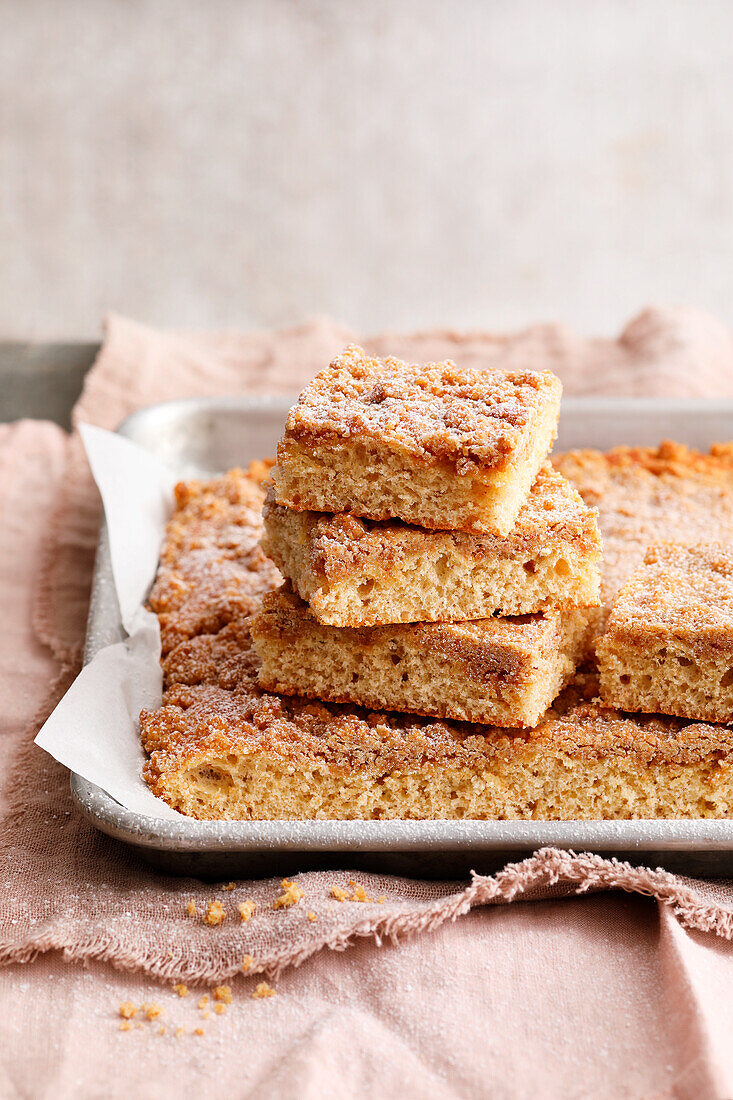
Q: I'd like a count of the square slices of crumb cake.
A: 4